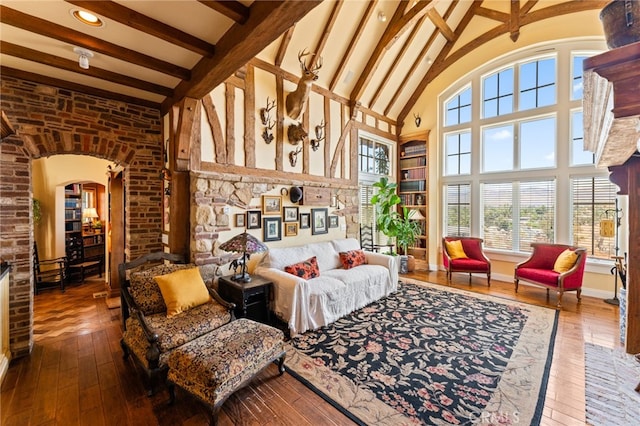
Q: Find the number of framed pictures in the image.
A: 9